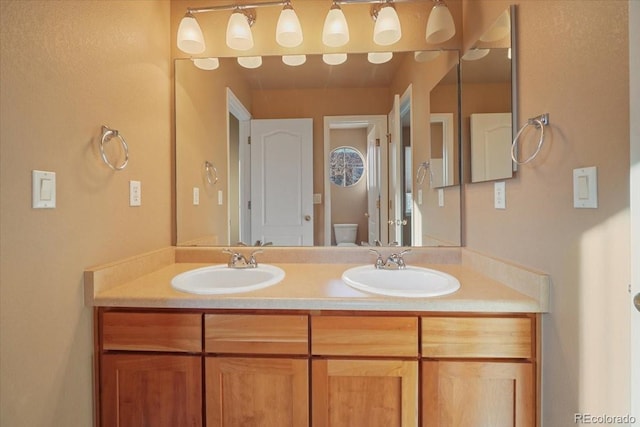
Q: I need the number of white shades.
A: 6